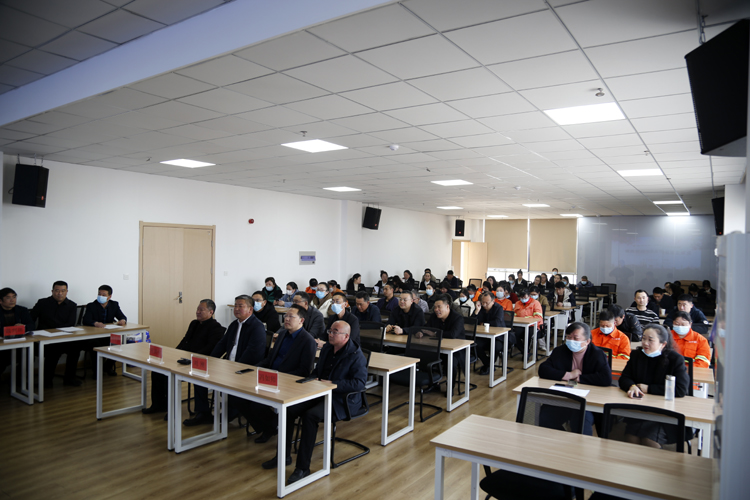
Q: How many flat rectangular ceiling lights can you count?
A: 12